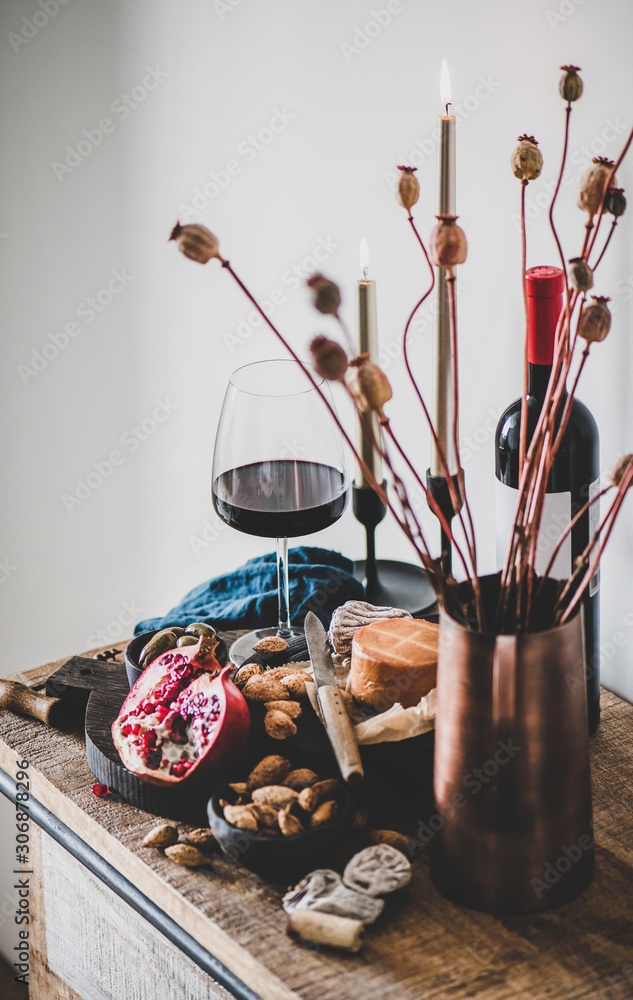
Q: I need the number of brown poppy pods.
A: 13